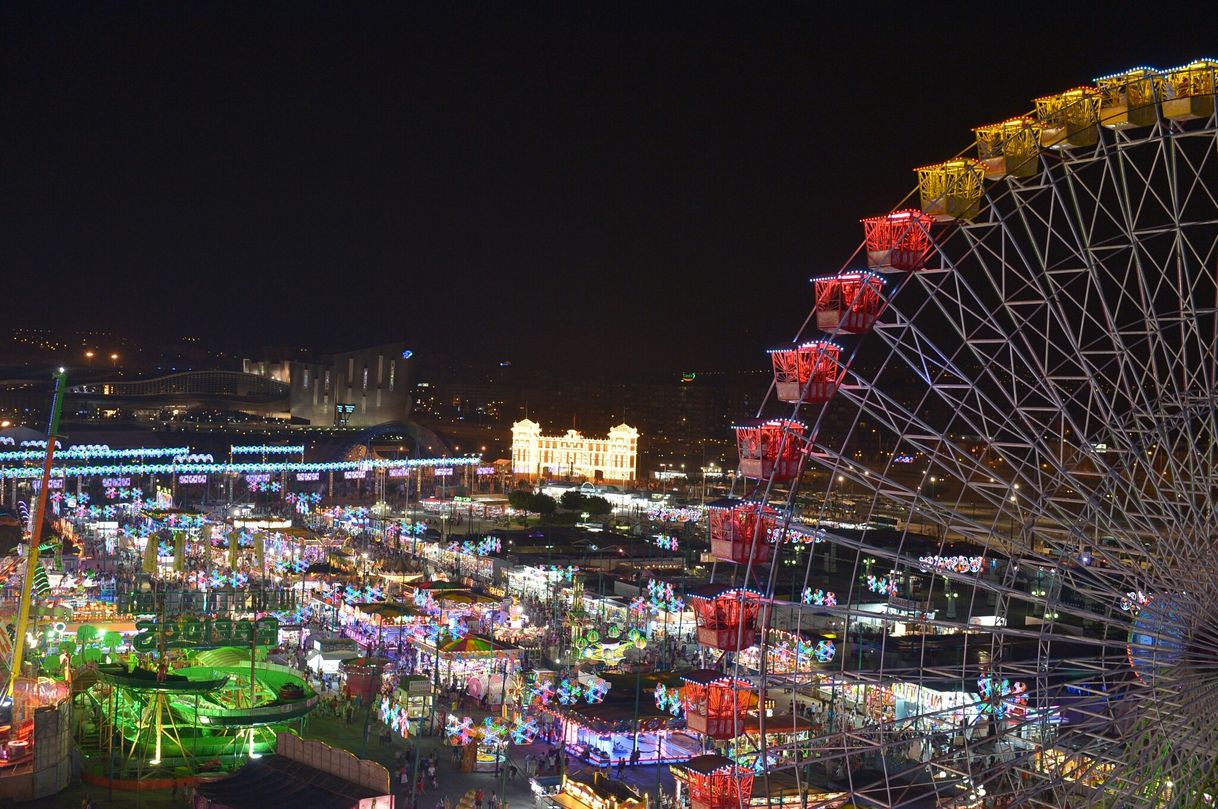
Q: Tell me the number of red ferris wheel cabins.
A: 8